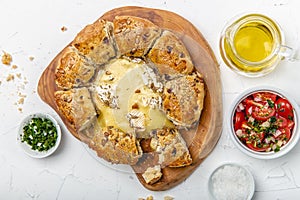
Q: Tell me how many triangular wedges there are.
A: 8